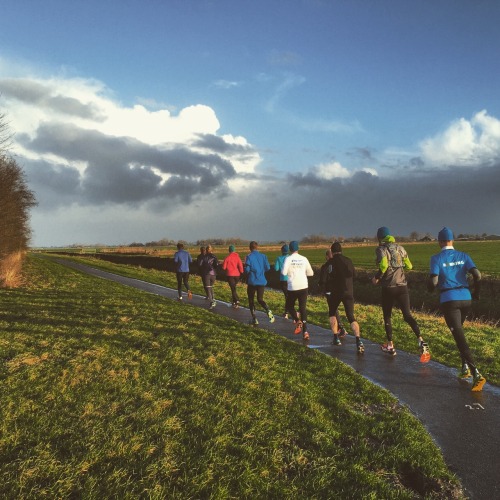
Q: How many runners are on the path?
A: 11